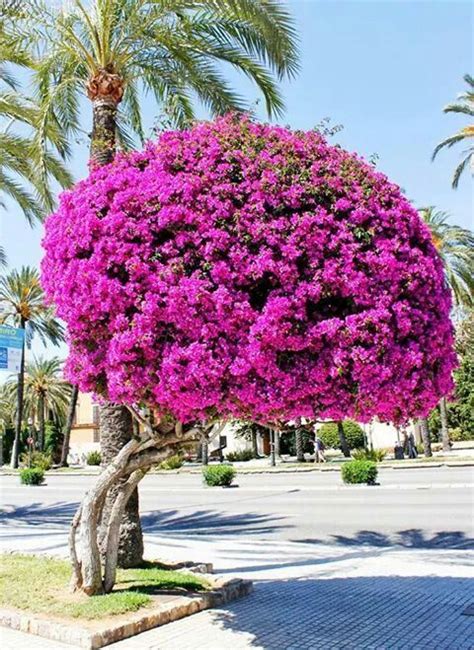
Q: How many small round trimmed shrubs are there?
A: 3